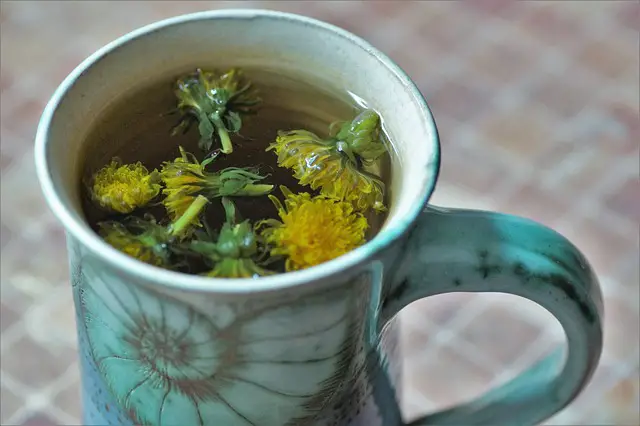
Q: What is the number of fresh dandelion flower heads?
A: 7